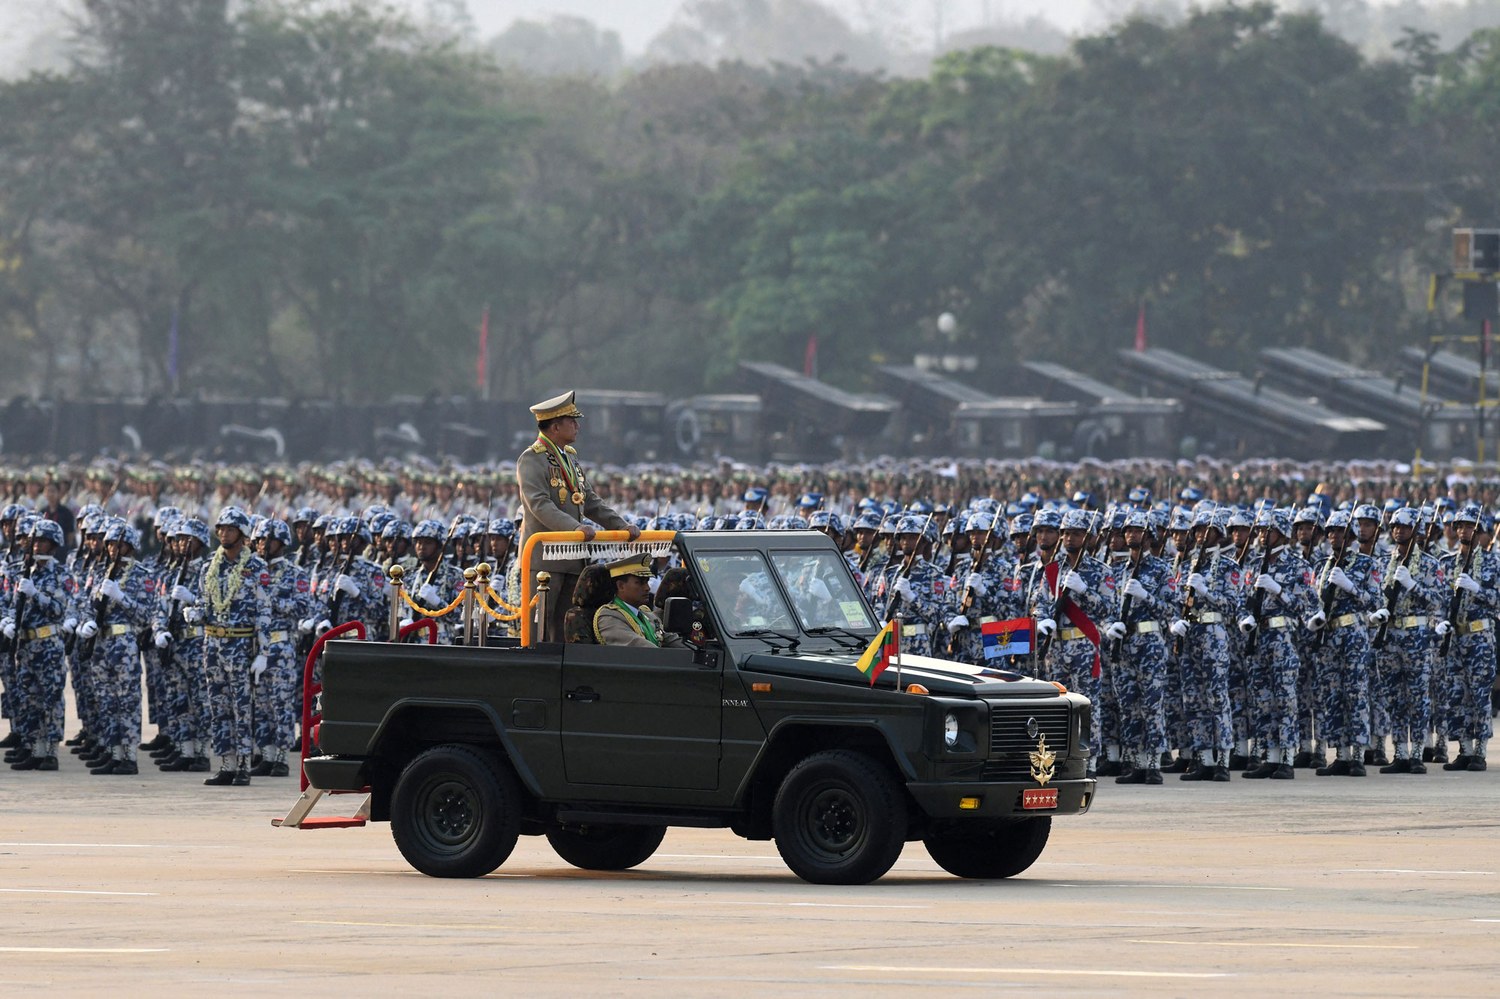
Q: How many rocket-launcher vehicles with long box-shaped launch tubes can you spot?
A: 6